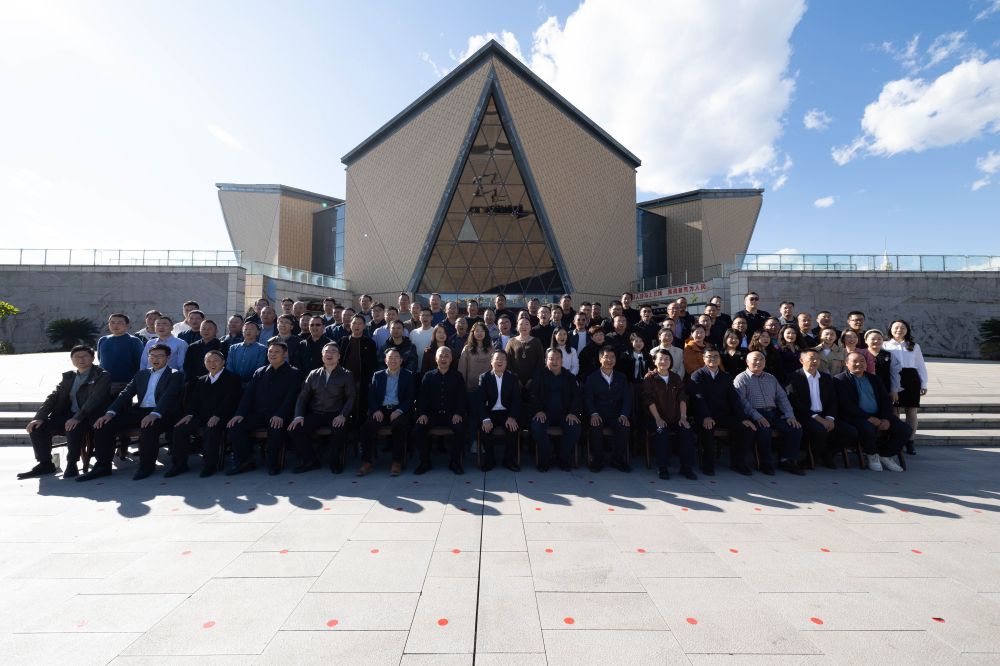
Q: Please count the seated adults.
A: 15